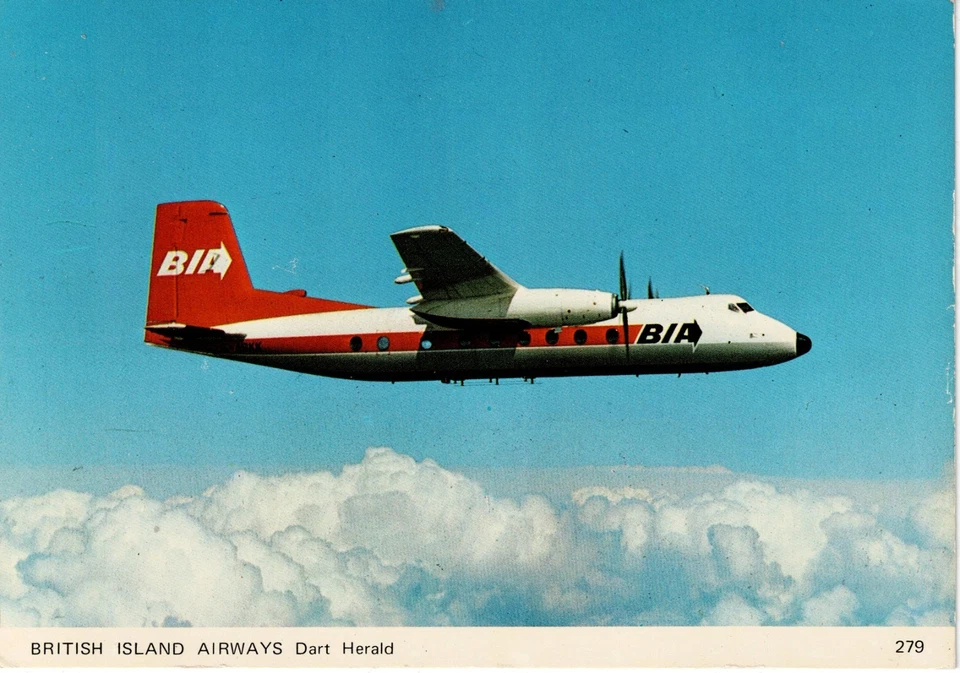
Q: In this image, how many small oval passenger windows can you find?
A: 9